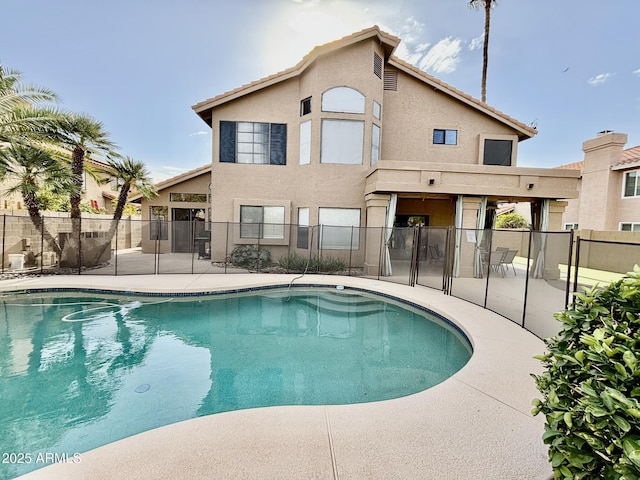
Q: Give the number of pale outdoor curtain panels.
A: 4